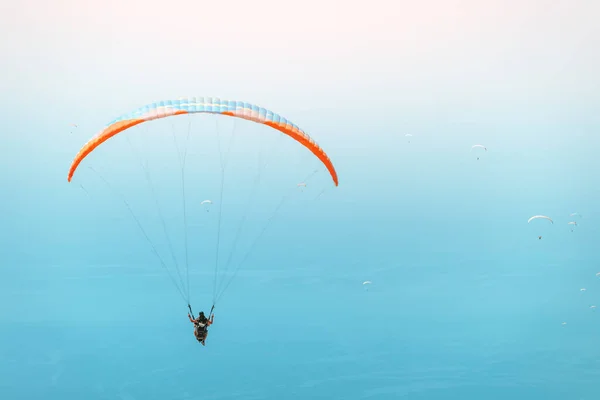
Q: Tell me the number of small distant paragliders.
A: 13